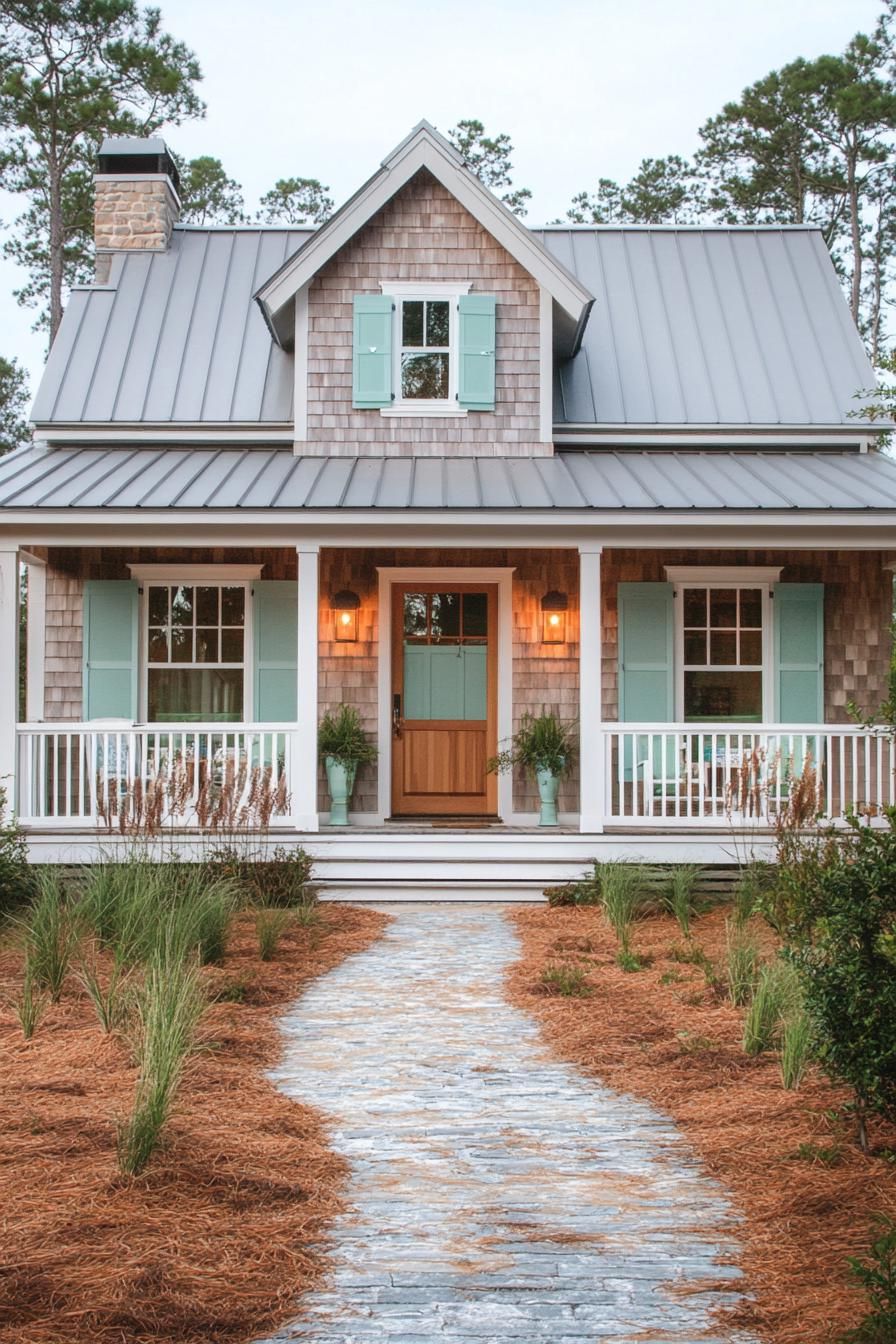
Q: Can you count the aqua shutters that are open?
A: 6